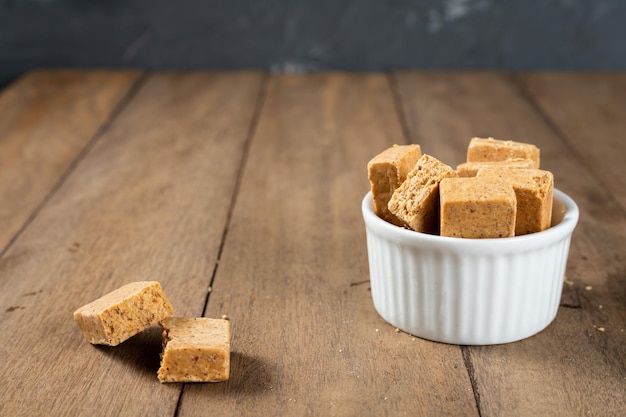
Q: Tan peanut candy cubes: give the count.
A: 8